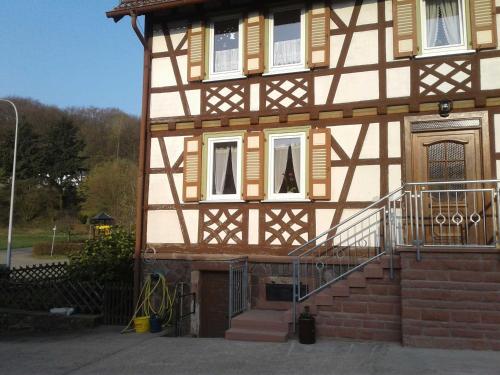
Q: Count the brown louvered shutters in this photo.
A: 8